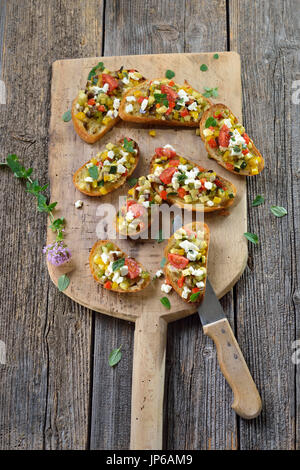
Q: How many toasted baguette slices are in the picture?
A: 8